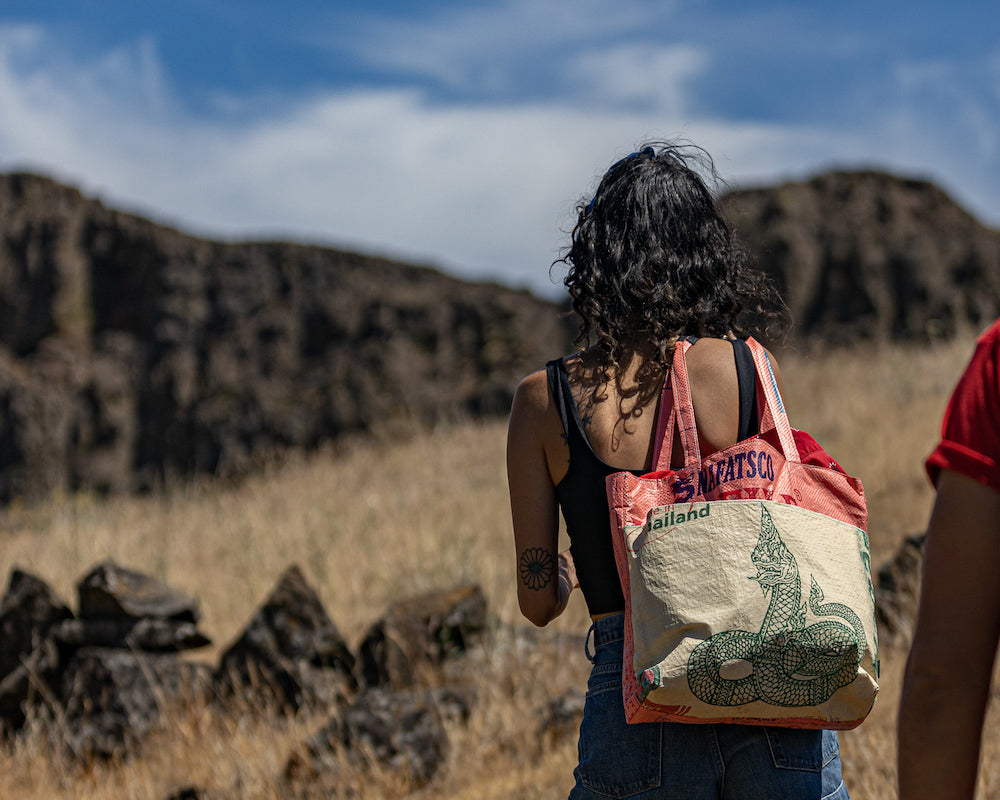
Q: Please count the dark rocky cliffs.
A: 2